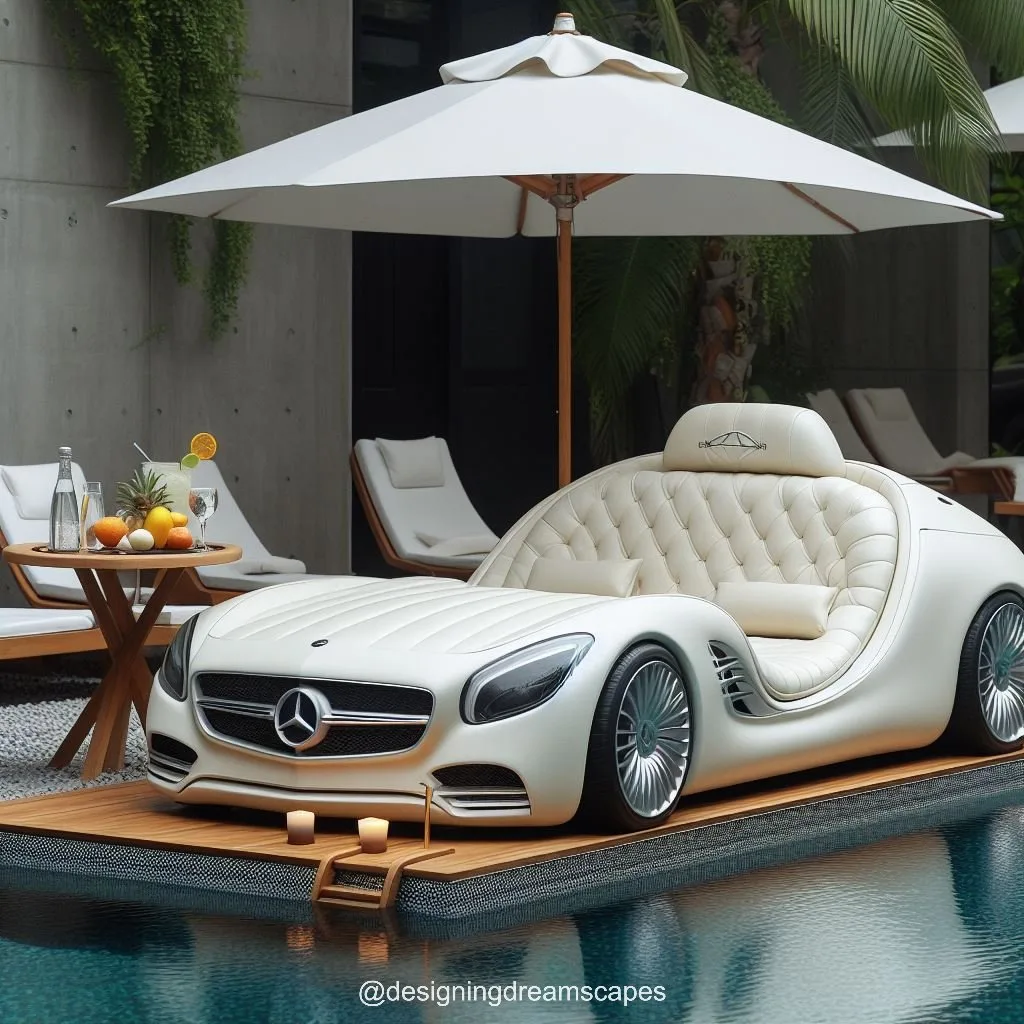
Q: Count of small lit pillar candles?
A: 2